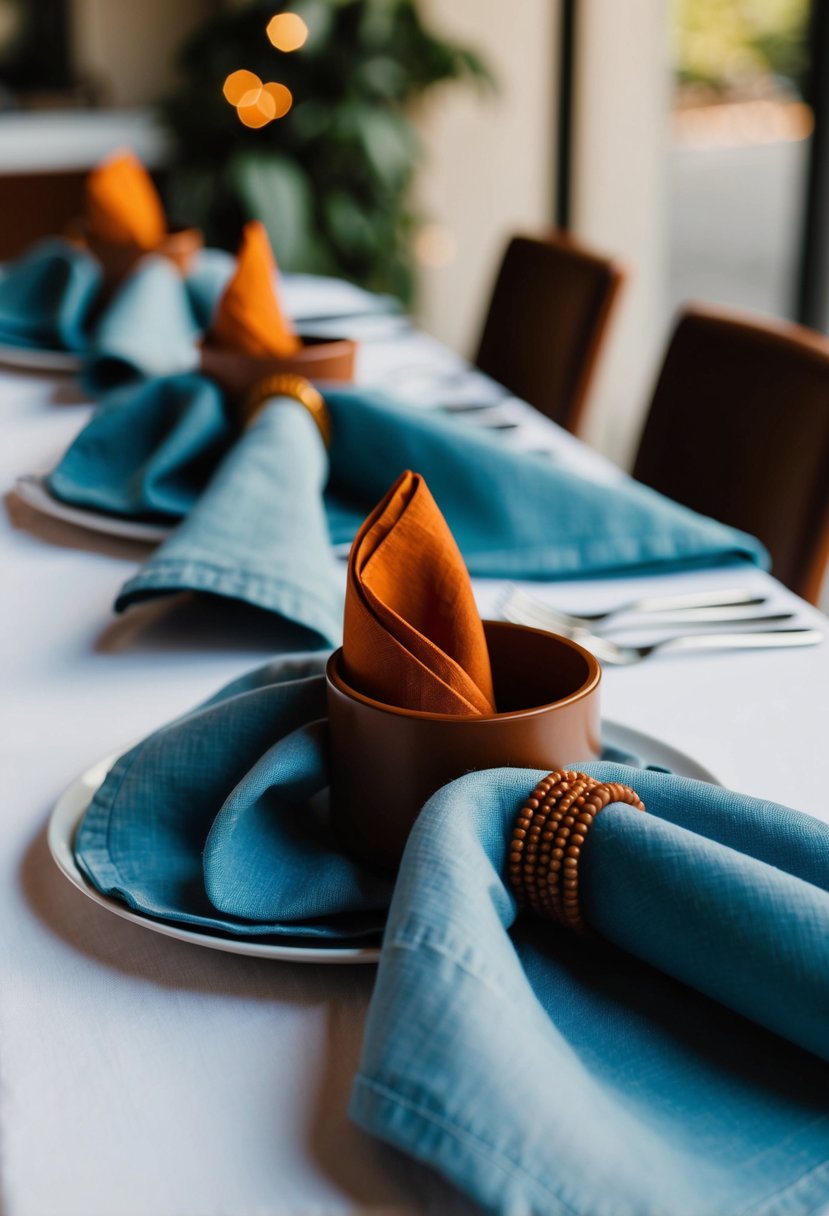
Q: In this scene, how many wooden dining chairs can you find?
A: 2